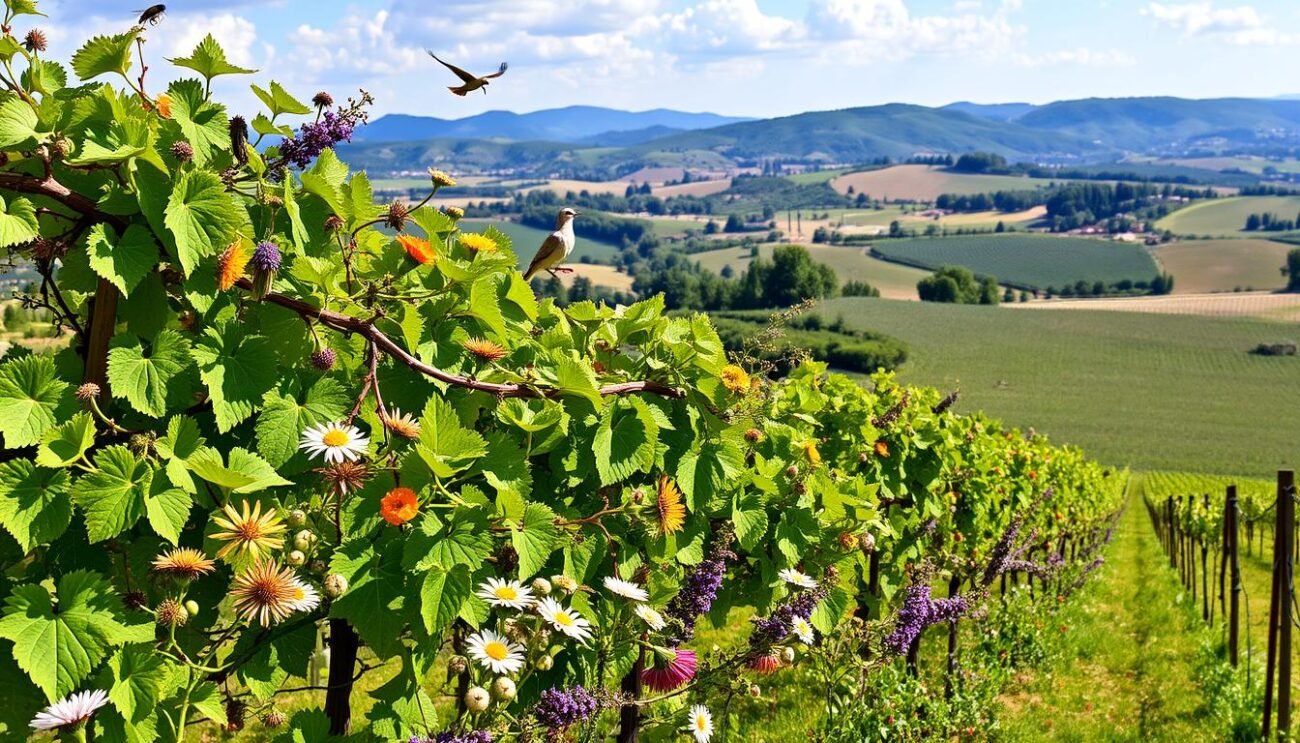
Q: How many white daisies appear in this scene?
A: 11